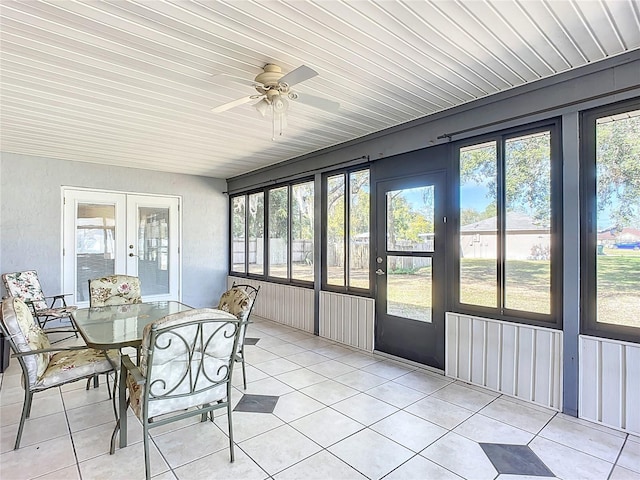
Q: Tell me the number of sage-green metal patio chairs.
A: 4